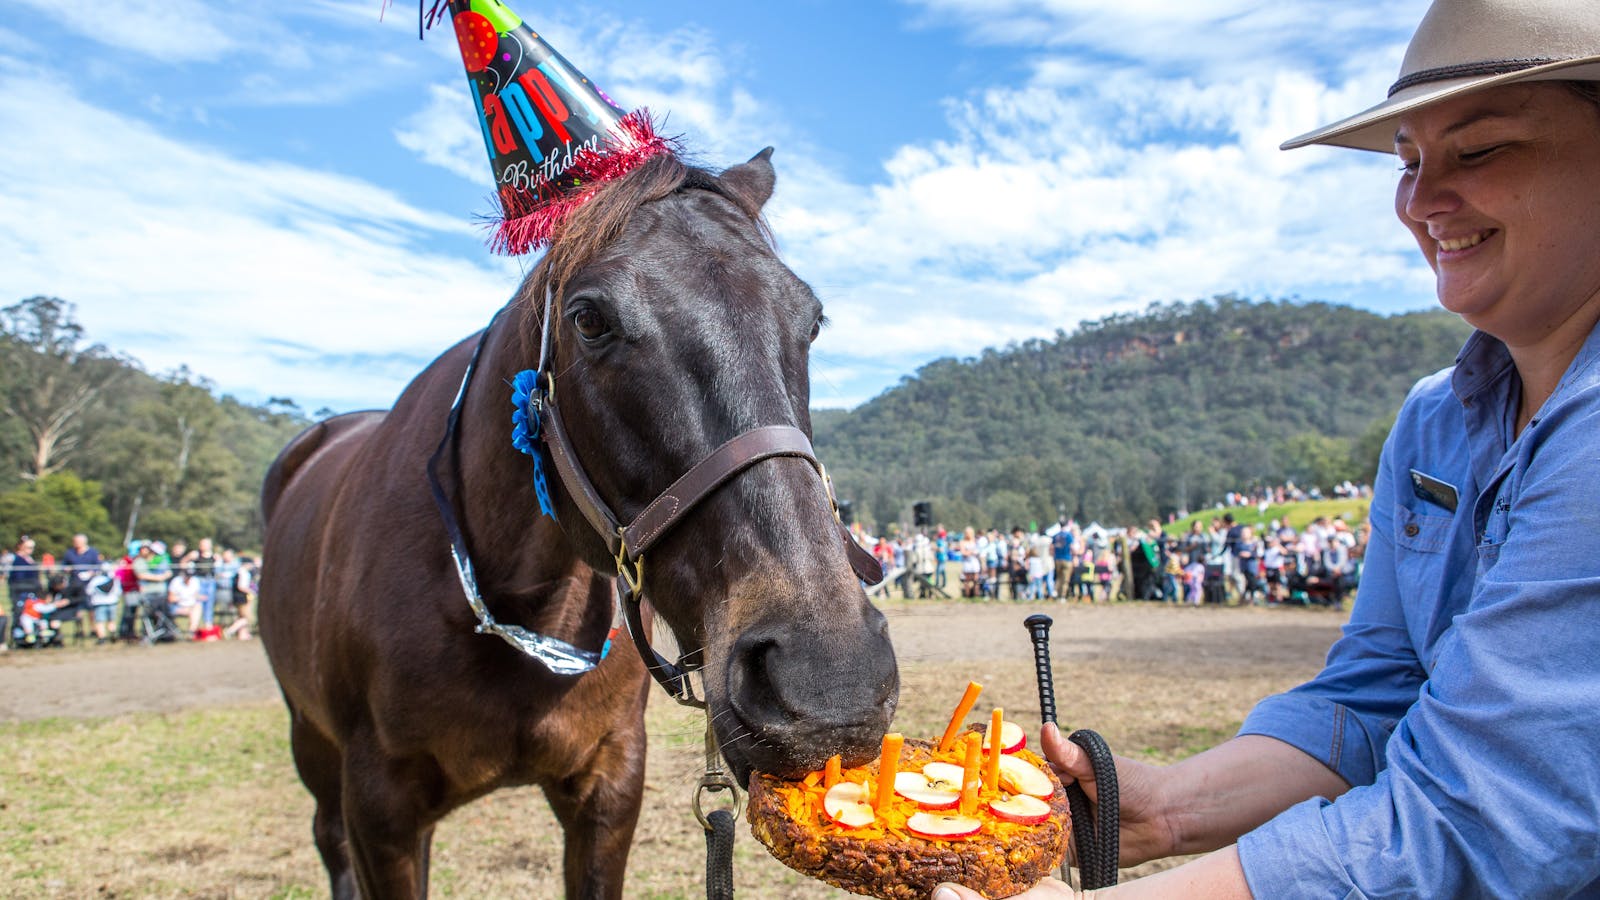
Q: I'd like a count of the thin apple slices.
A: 7